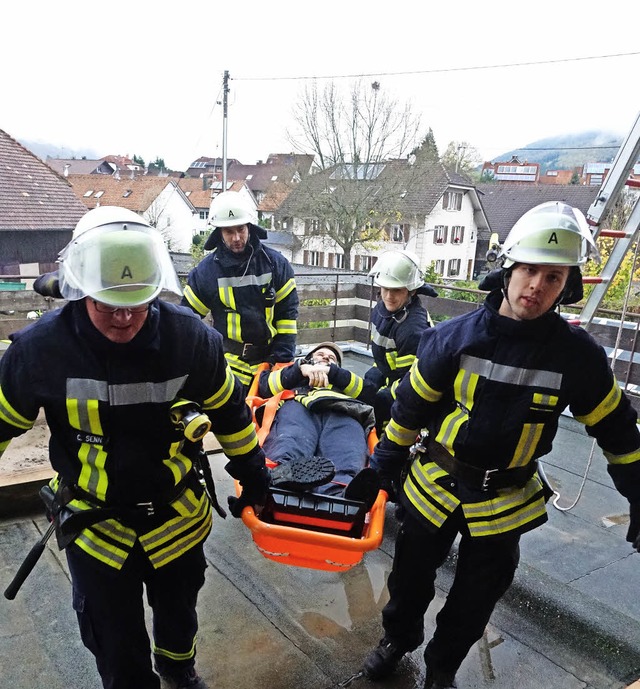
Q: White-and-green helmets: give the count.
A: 4